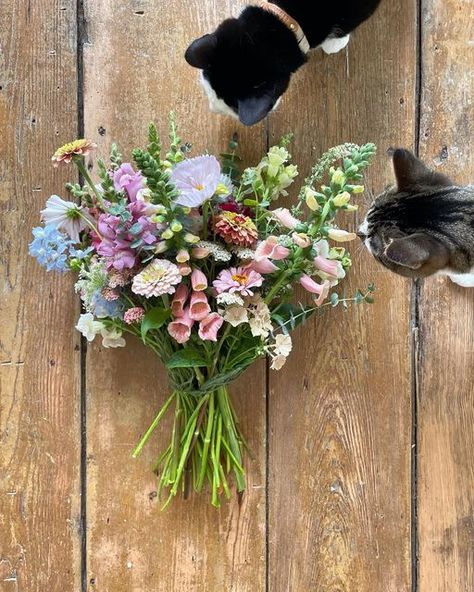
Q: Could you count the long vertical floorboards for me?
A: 4